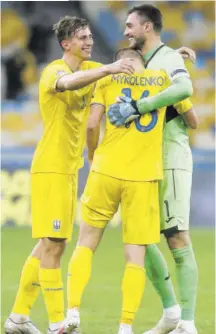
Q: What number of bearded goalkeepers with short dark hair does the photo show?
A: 1